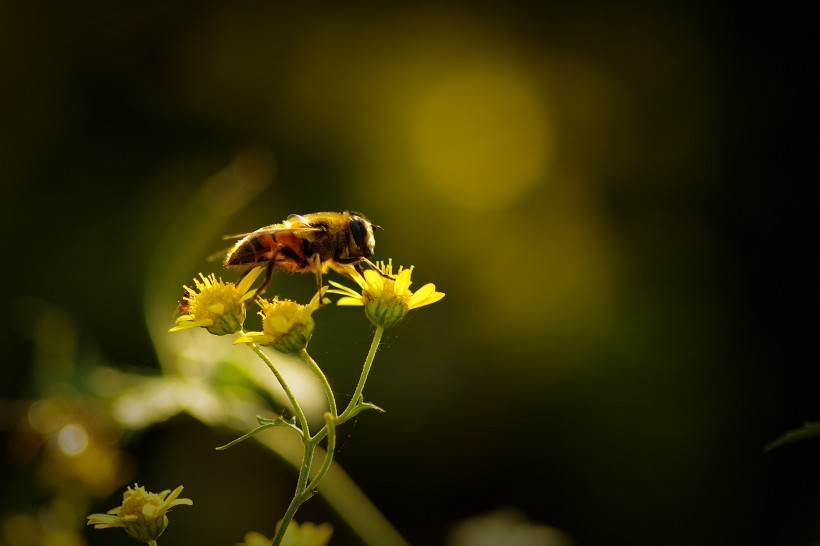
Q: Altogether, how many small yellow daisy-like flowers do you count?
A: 5